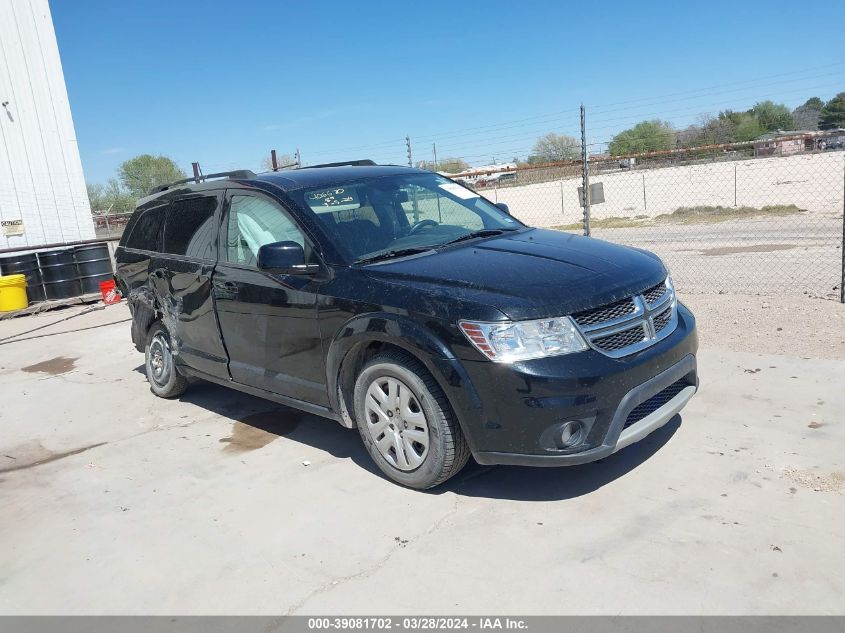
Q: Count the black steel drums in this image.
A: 3